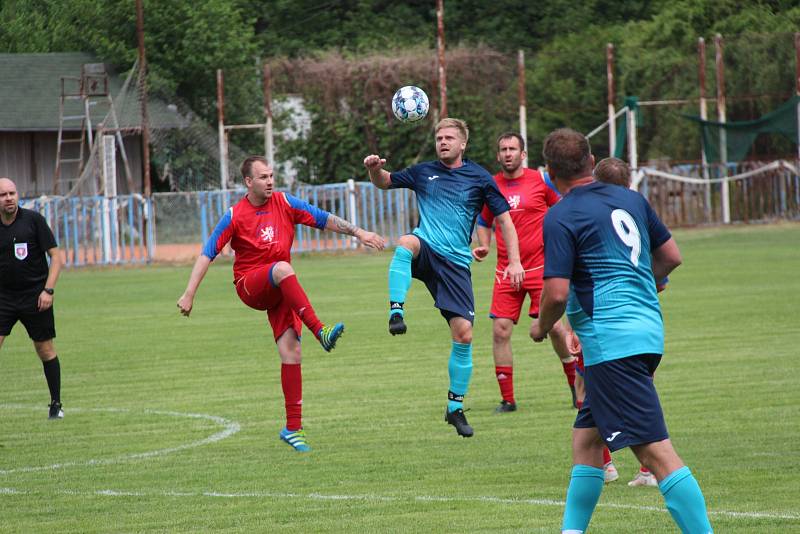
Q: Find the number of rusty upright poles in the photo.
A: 9